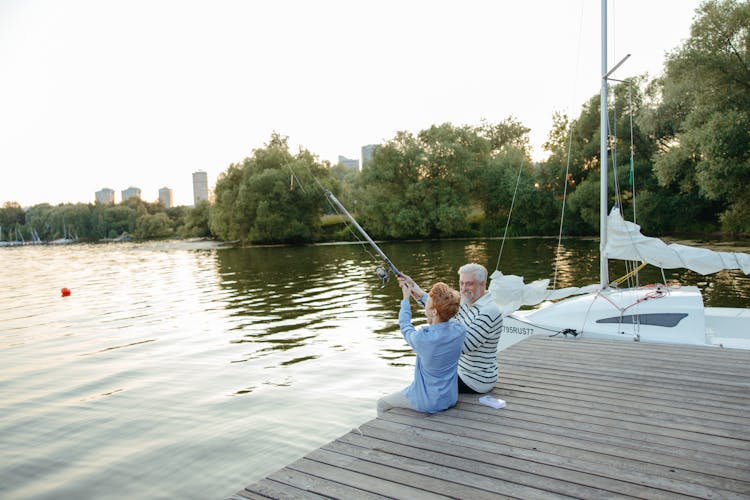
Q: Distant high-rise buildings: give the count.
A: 6